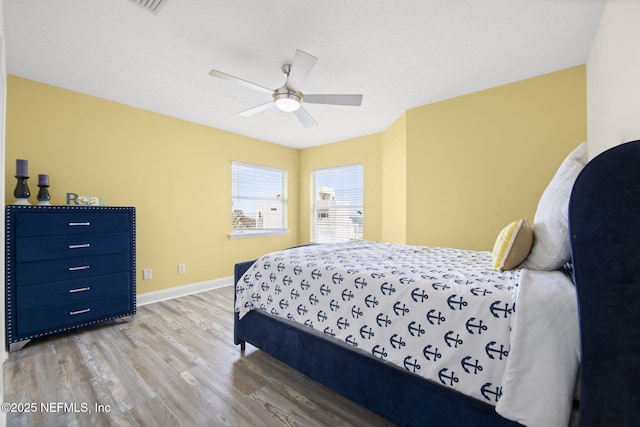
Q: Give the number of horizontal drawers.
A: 5